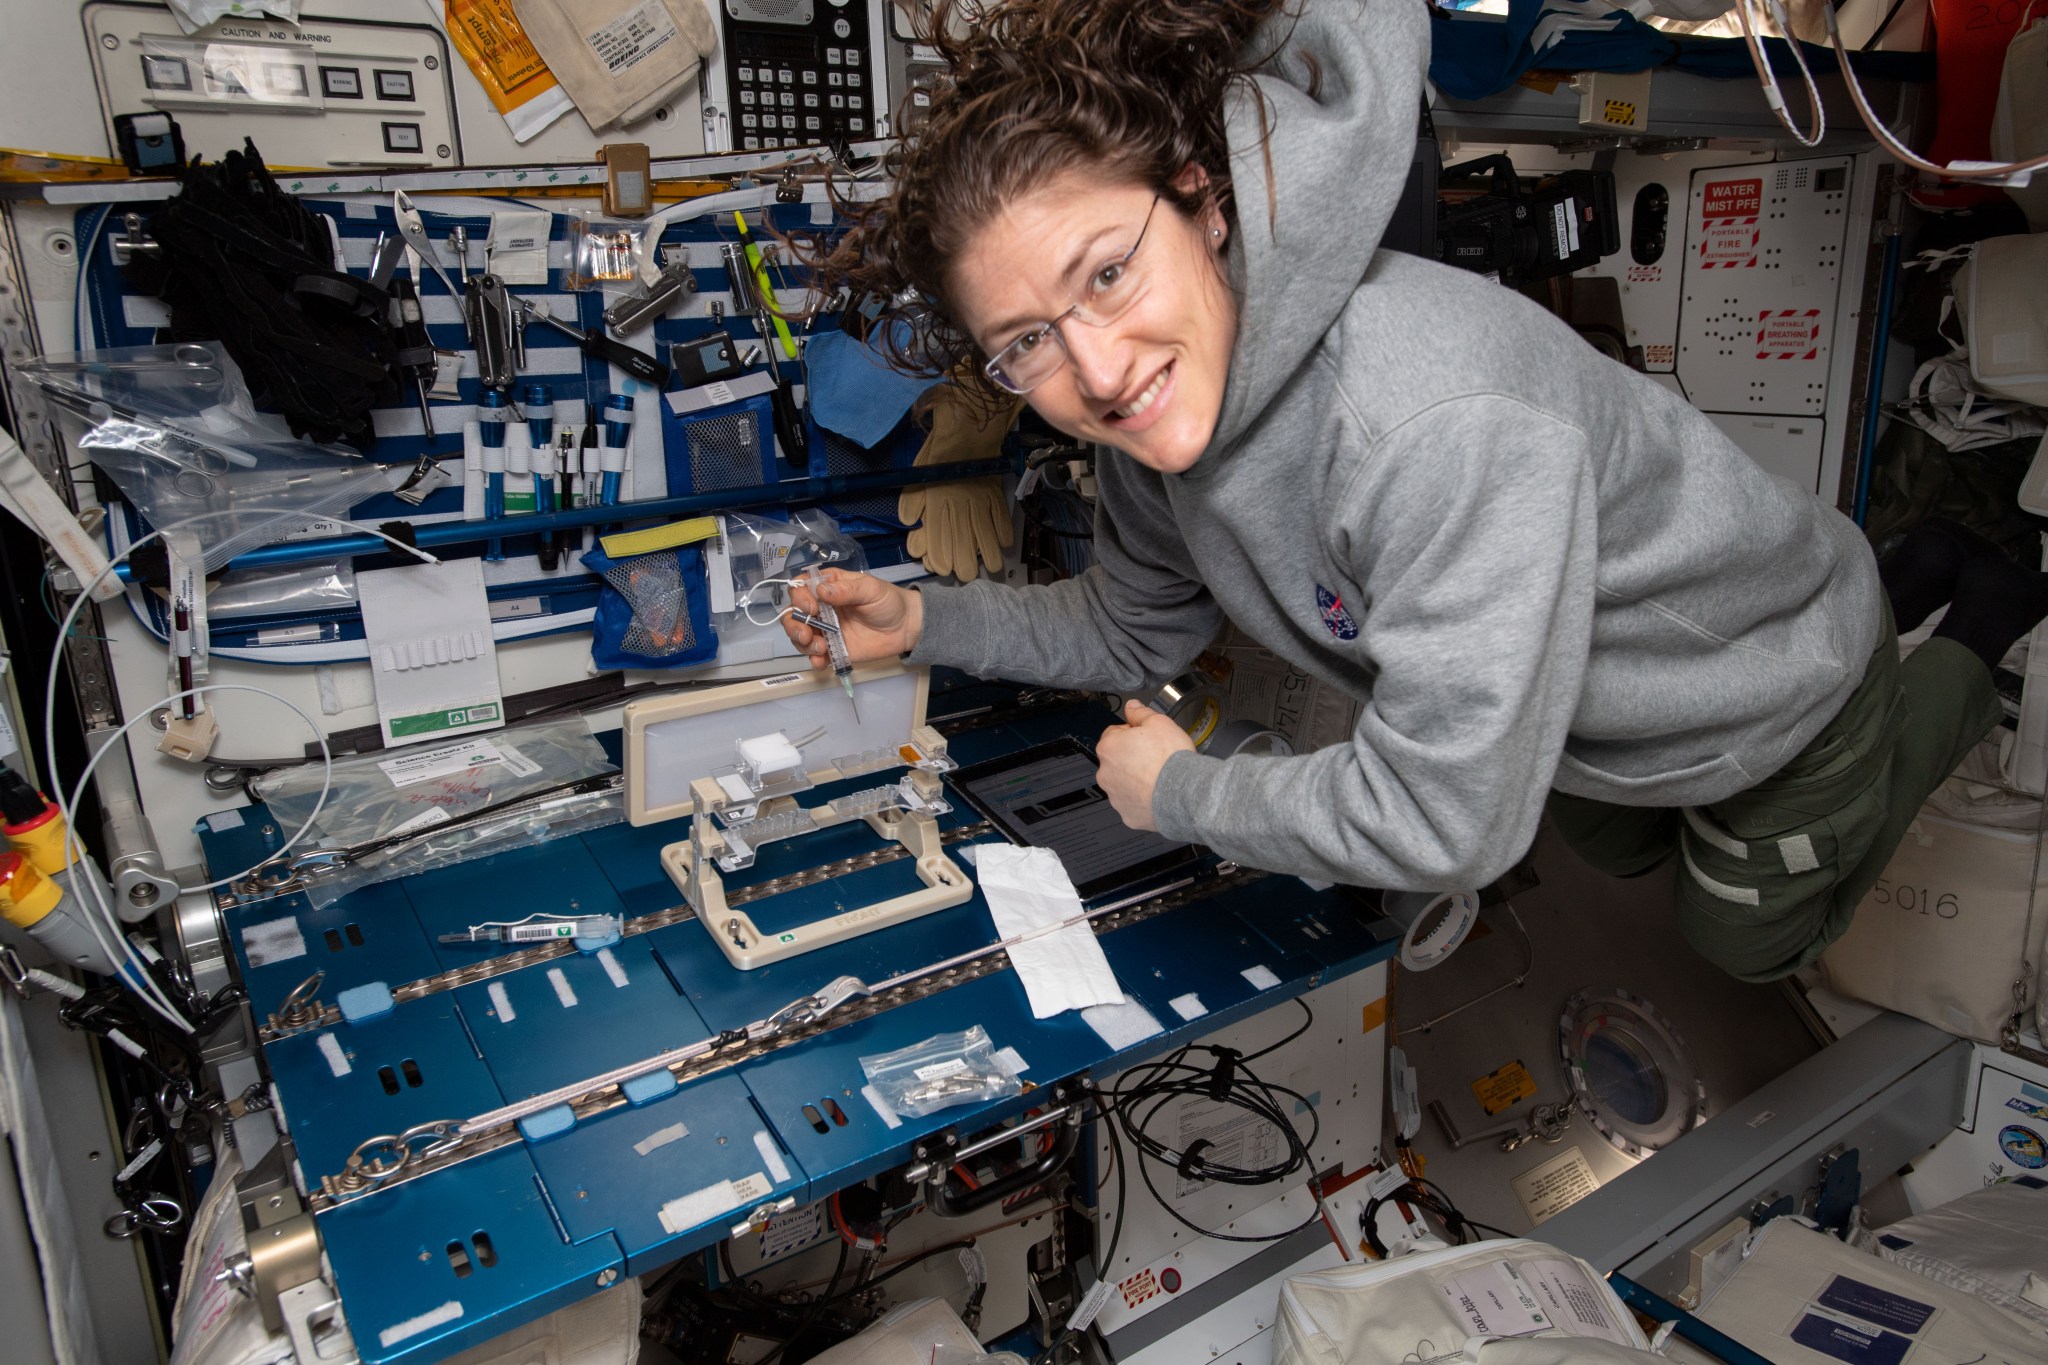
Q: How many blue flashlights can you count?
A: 3